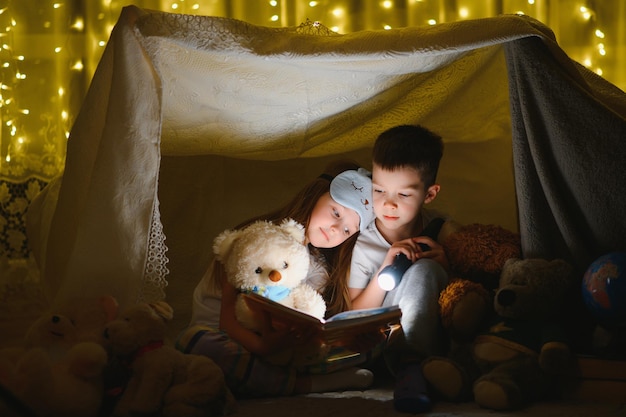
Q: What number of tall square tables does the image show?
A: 0